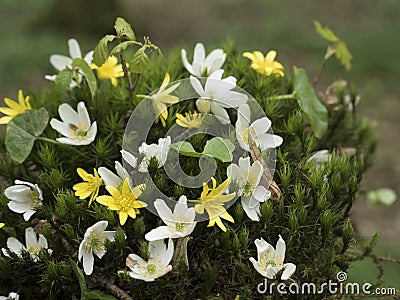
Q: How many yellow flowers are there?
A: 8